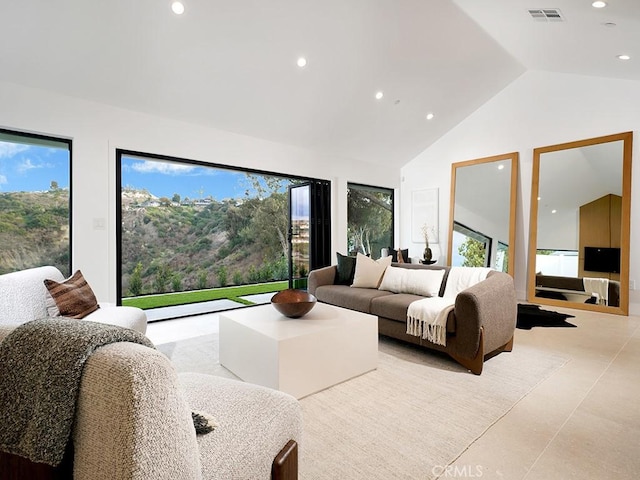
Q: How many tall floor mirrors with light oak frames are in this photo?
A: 2